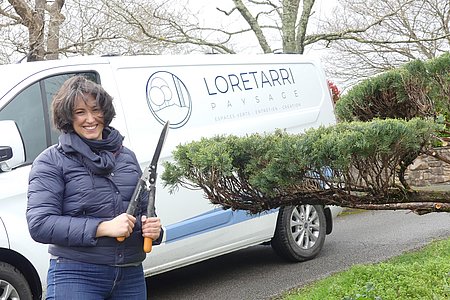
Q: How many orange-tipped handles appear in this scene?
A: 2